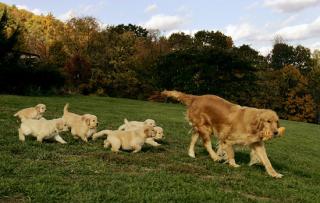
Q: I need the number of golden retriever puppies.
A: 6